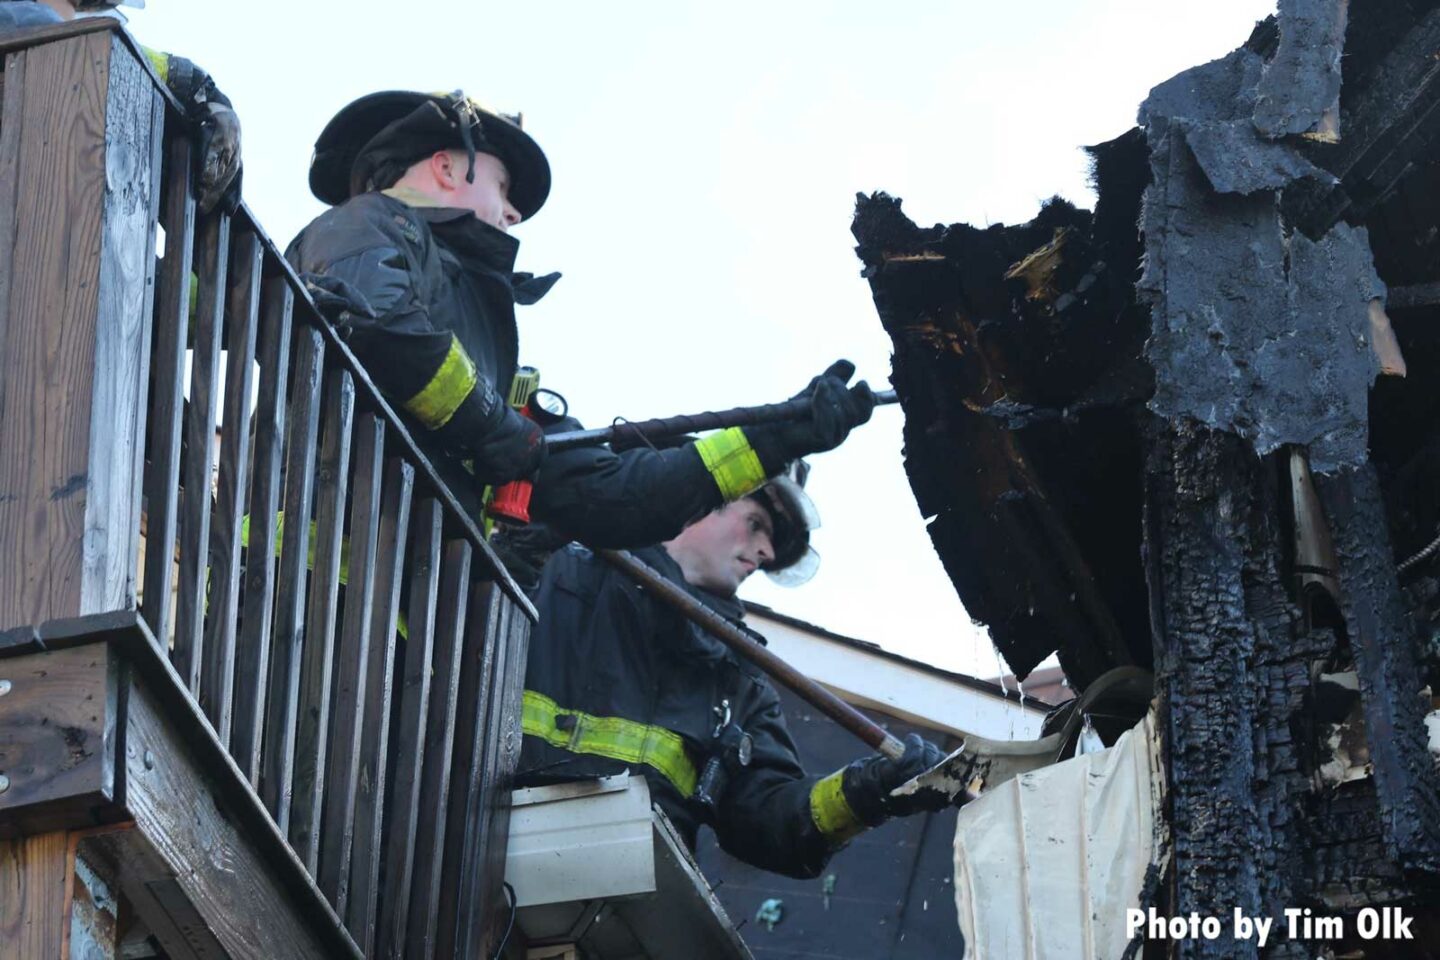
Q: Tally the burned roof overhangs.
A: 1